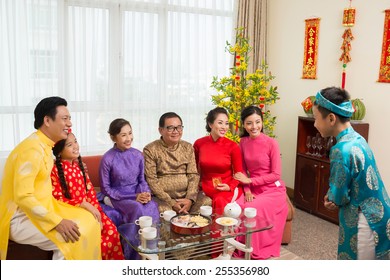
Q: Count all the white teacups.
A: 5